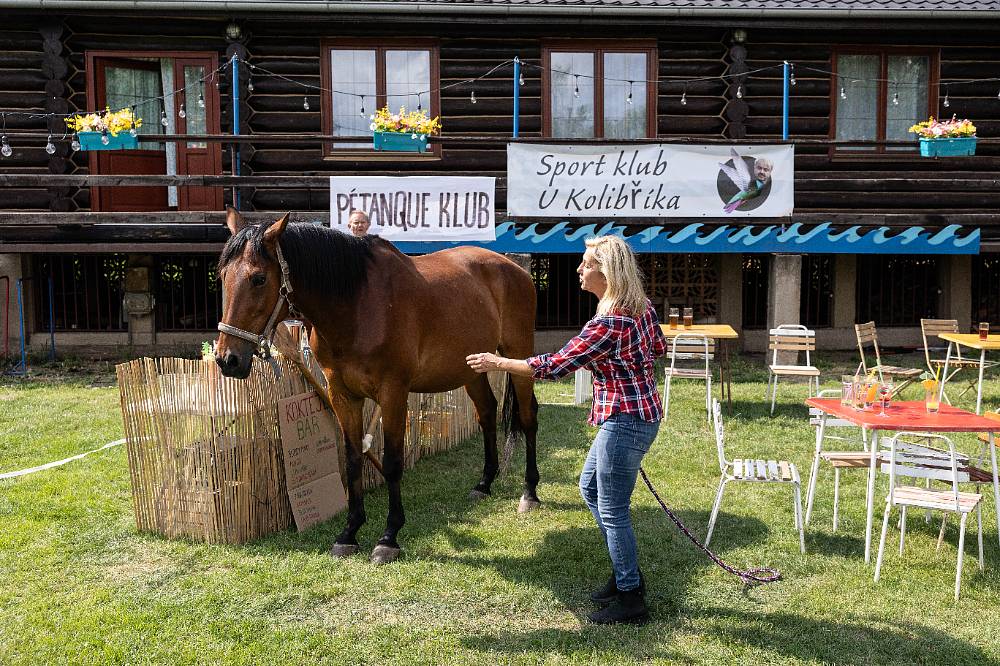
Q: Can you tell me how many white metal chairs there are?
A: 5